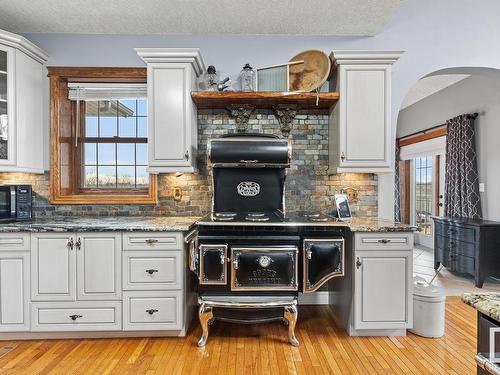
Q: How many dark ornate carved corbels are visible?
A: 2